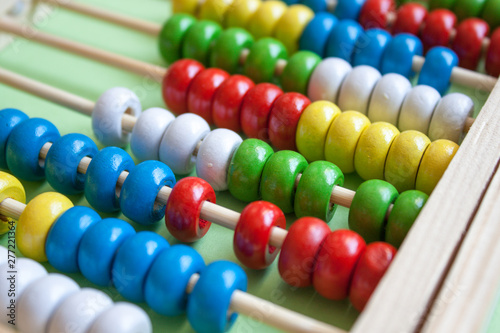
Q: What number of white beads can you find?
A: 14